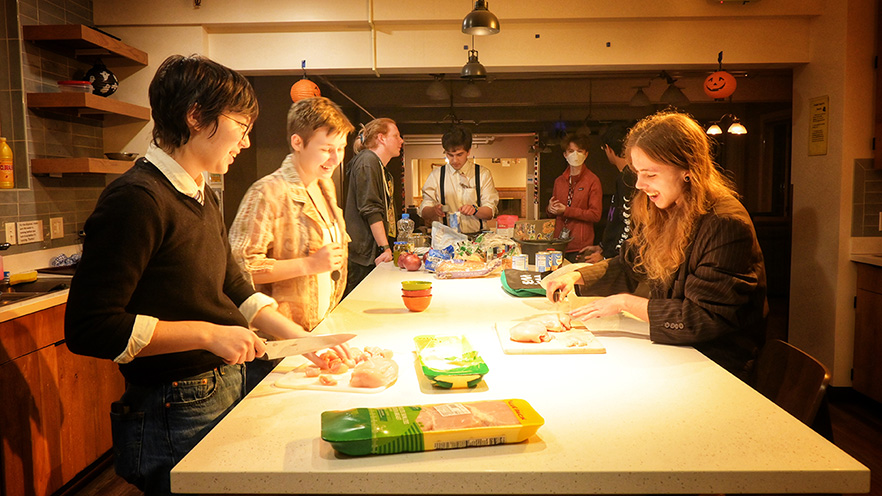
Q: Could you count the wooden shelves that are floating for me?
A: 3